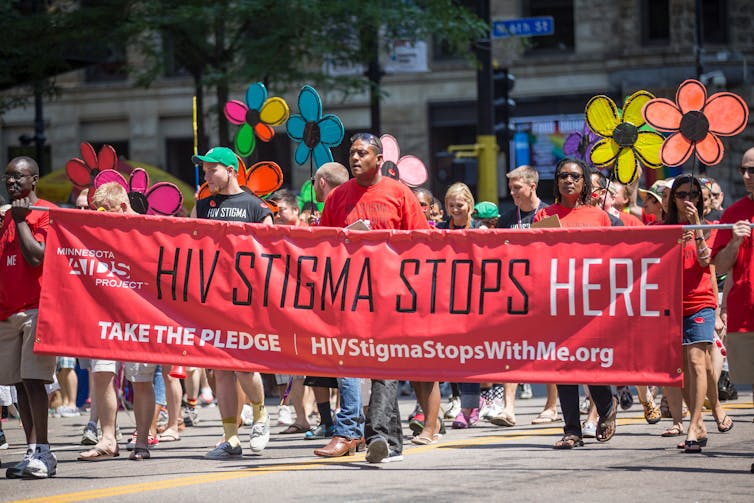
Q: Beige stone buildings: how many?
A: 1